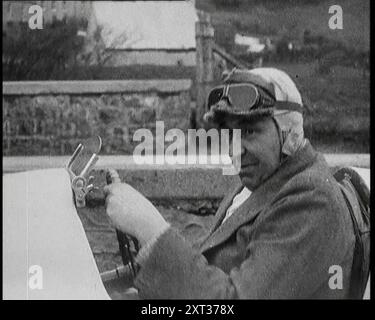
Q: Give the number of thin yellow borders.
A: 0